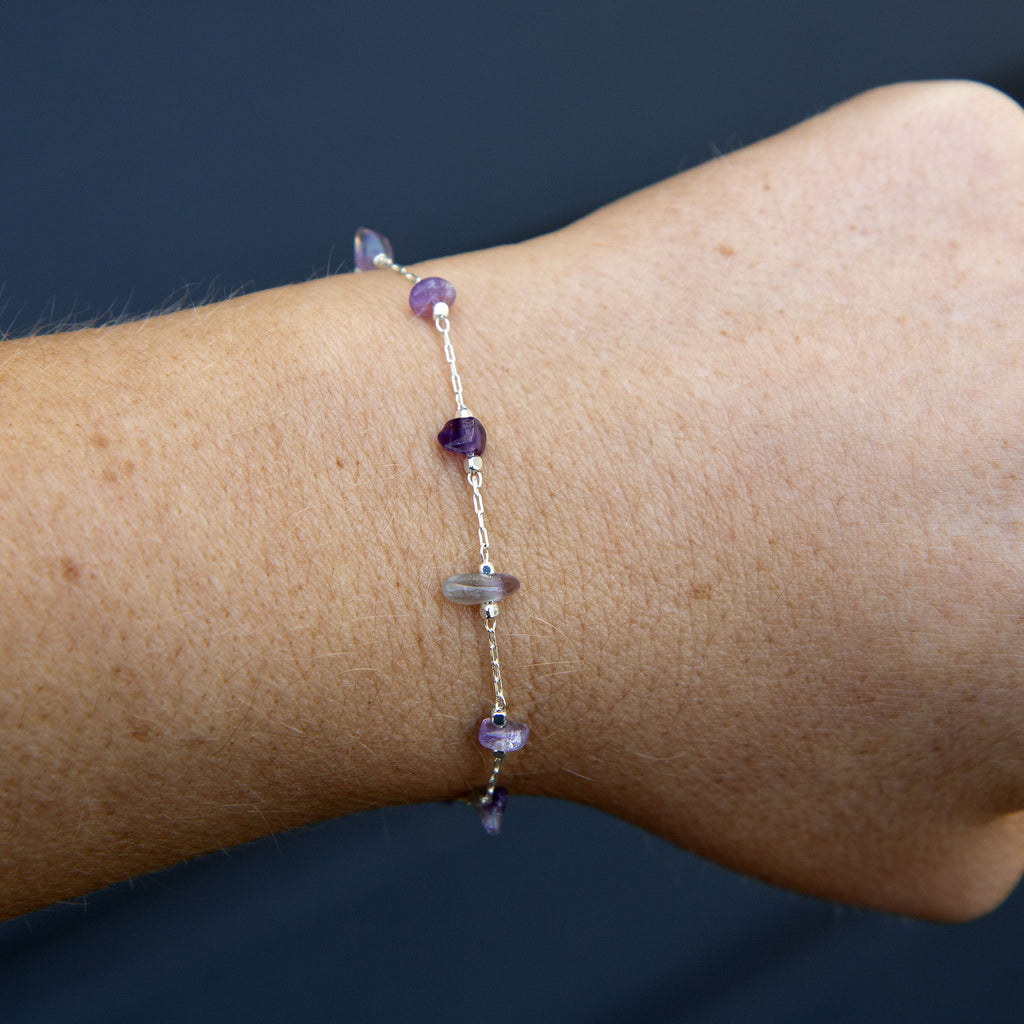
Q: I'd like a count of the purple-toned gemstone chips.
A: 6